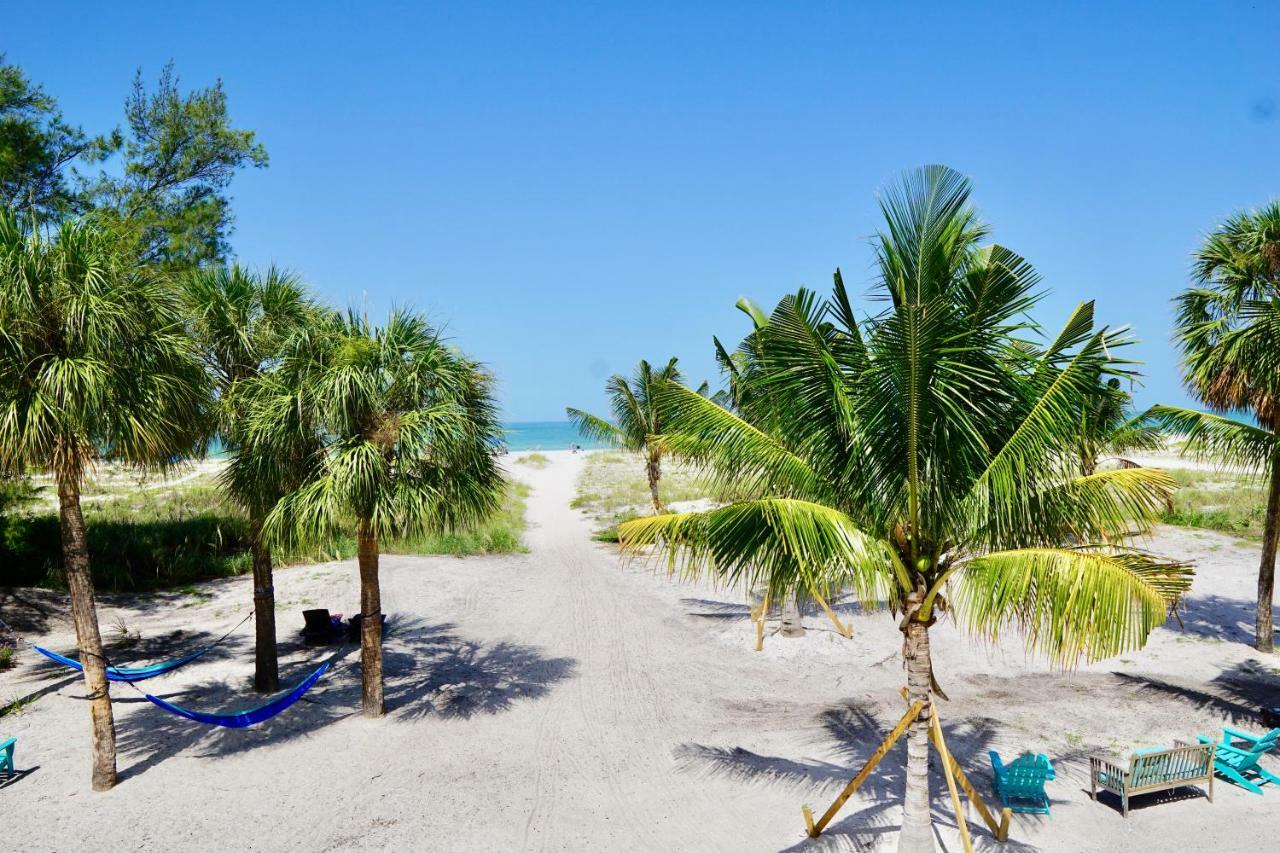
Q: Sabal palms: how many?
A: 4